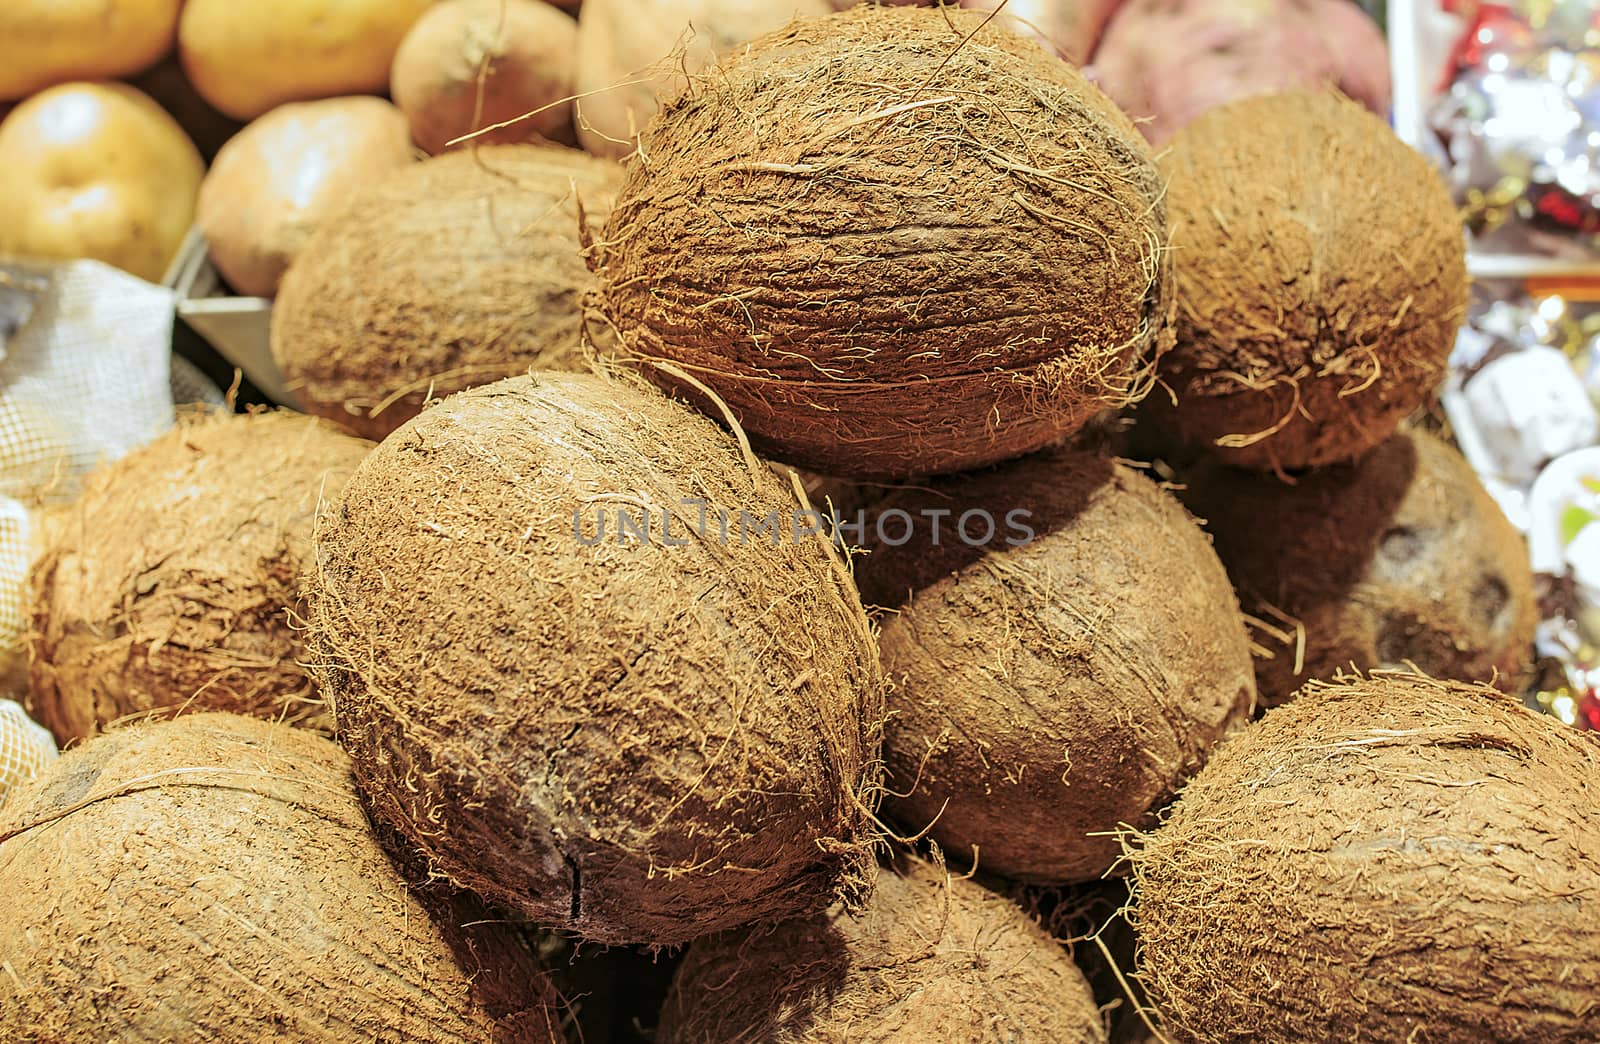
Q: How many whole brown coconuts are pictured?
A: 10